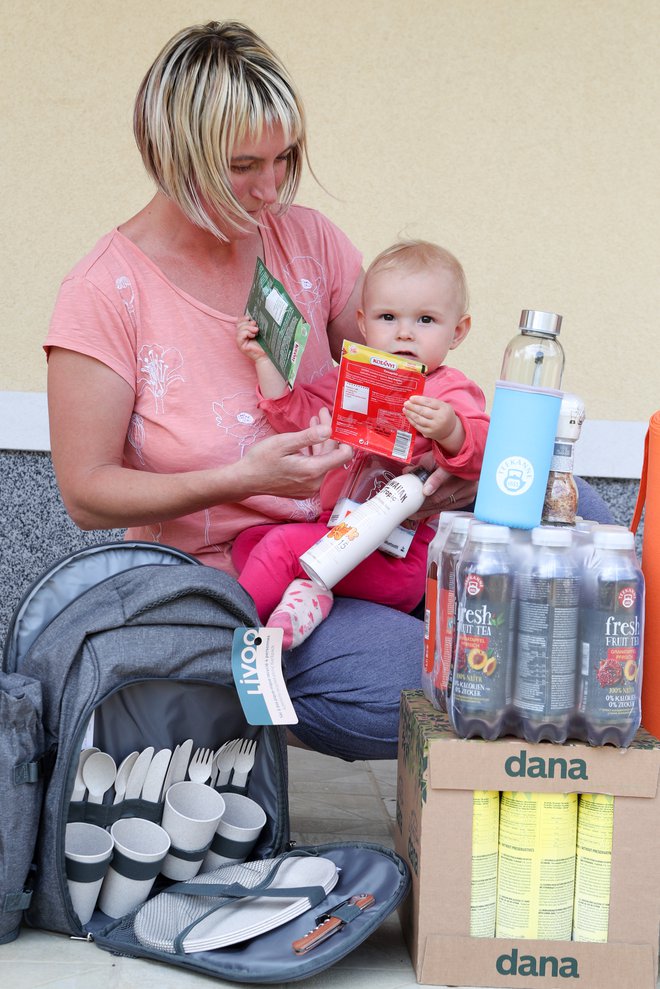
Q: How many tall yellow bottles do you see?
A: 3